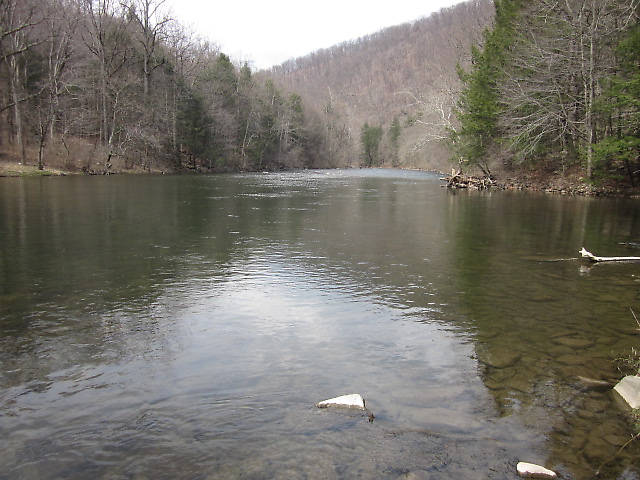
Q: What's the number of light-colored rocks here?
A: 3